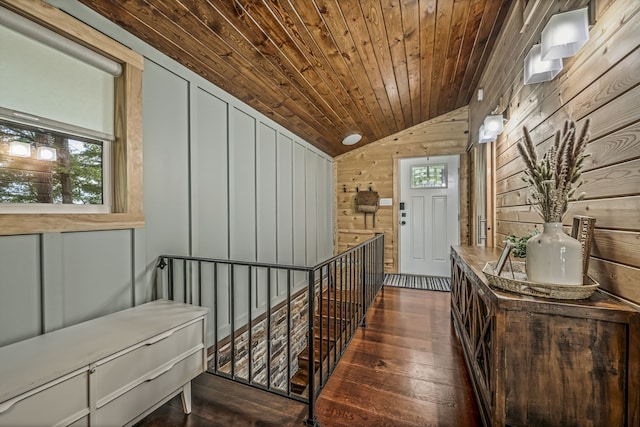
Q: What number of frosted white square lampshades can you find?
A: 4